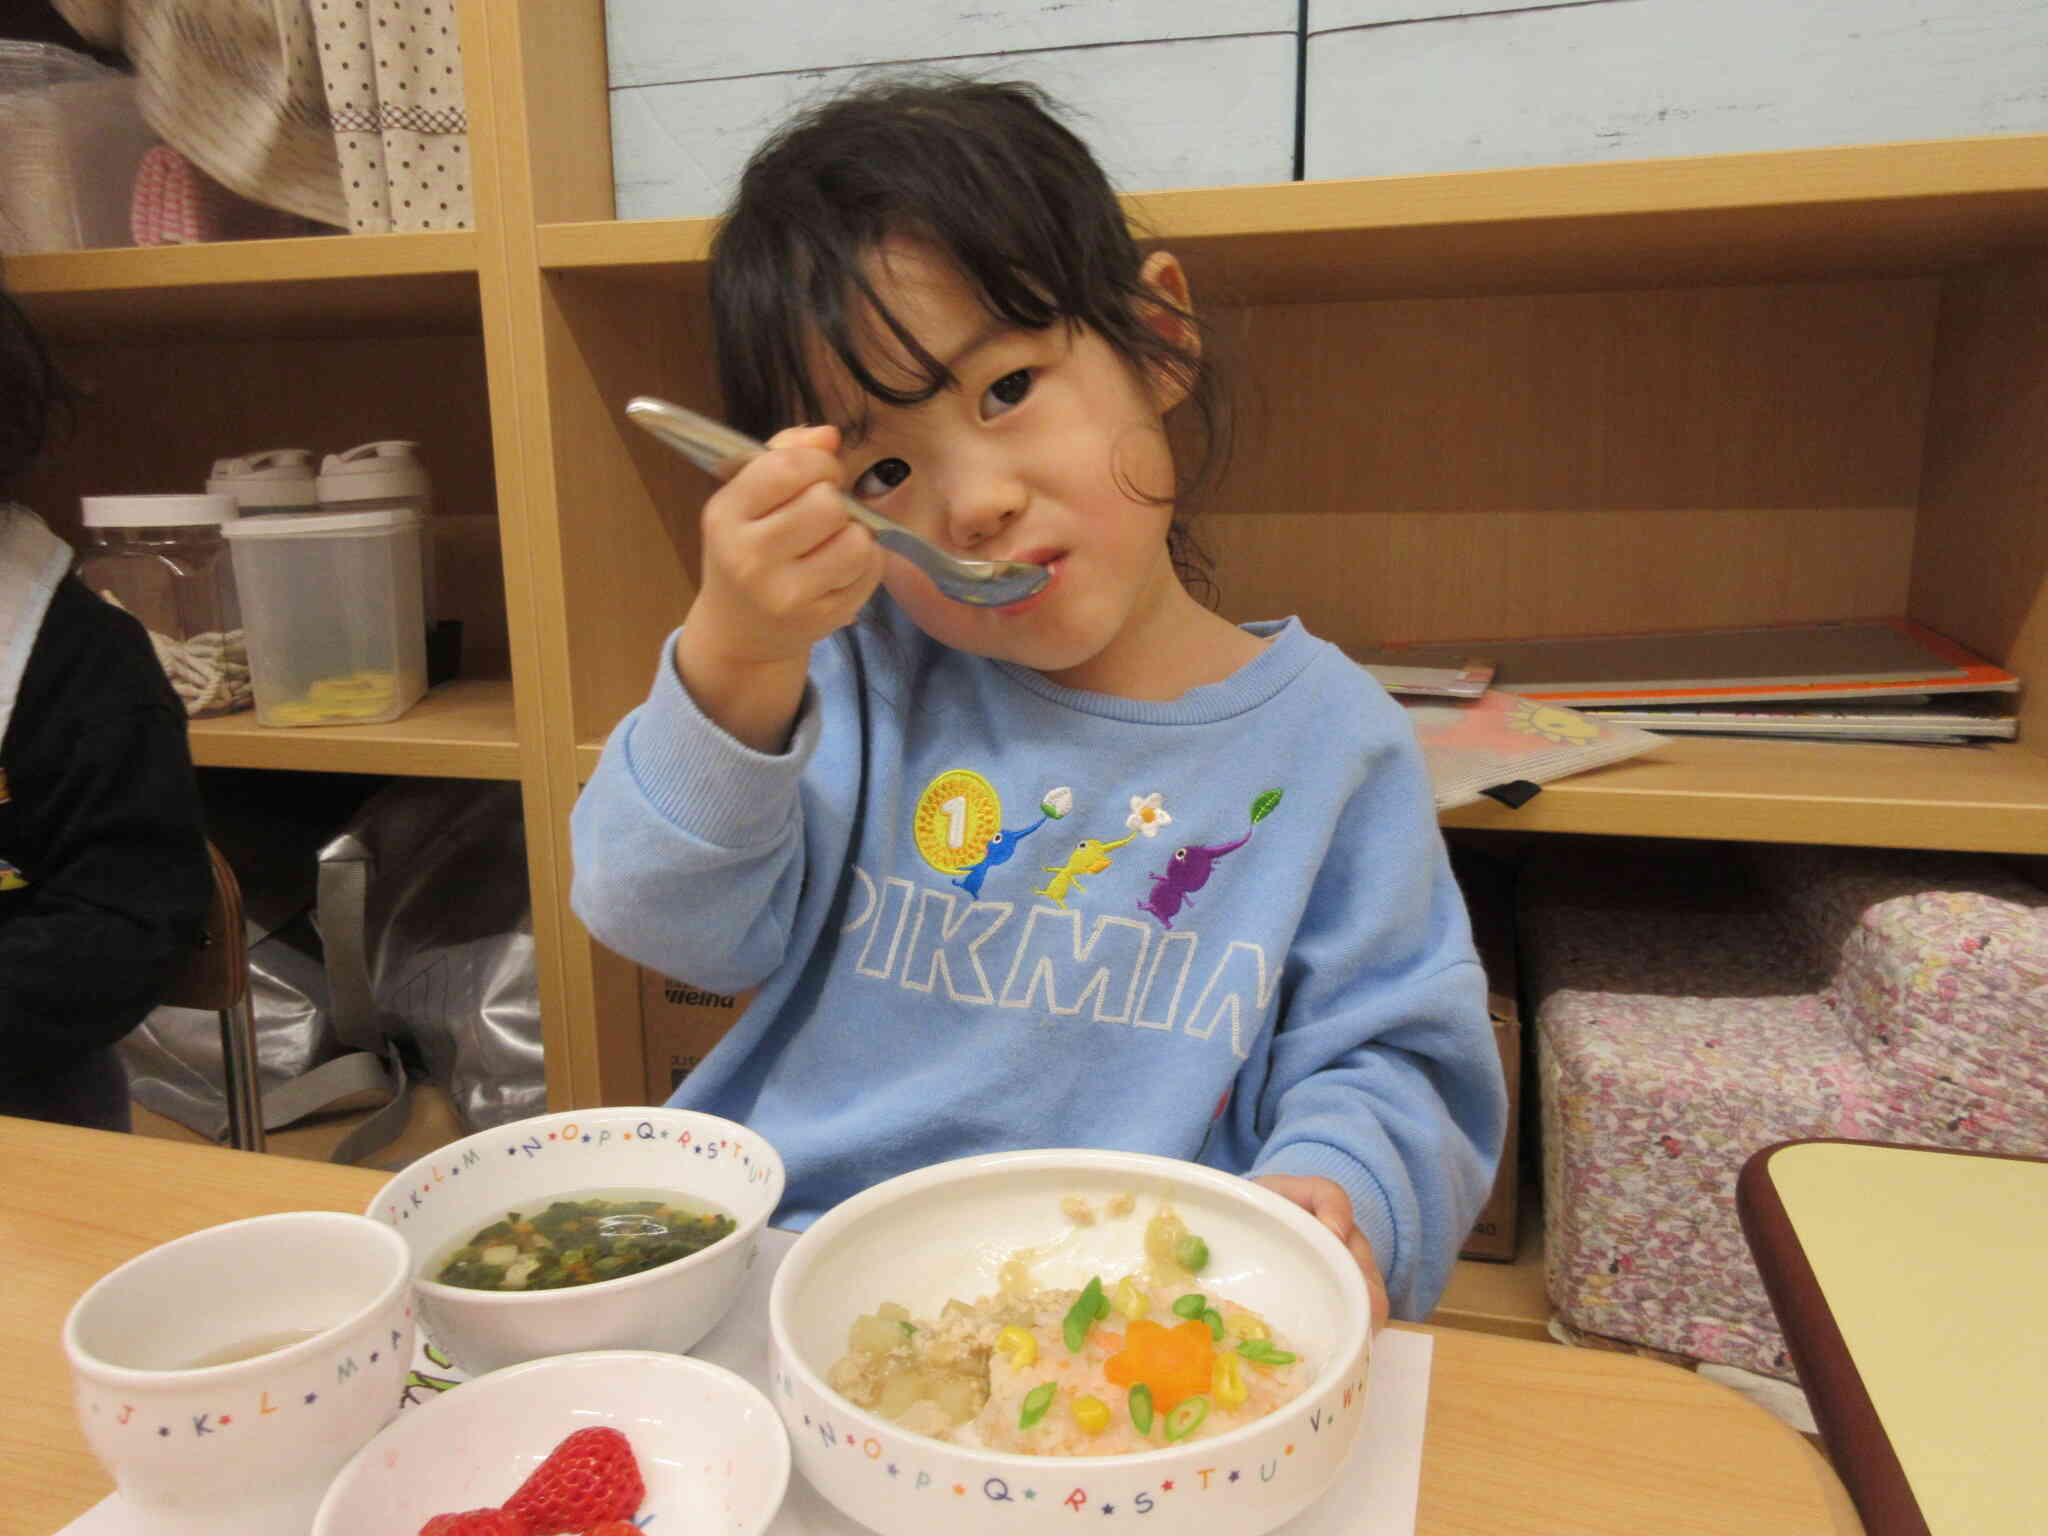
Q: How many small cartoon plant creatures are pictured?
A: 3